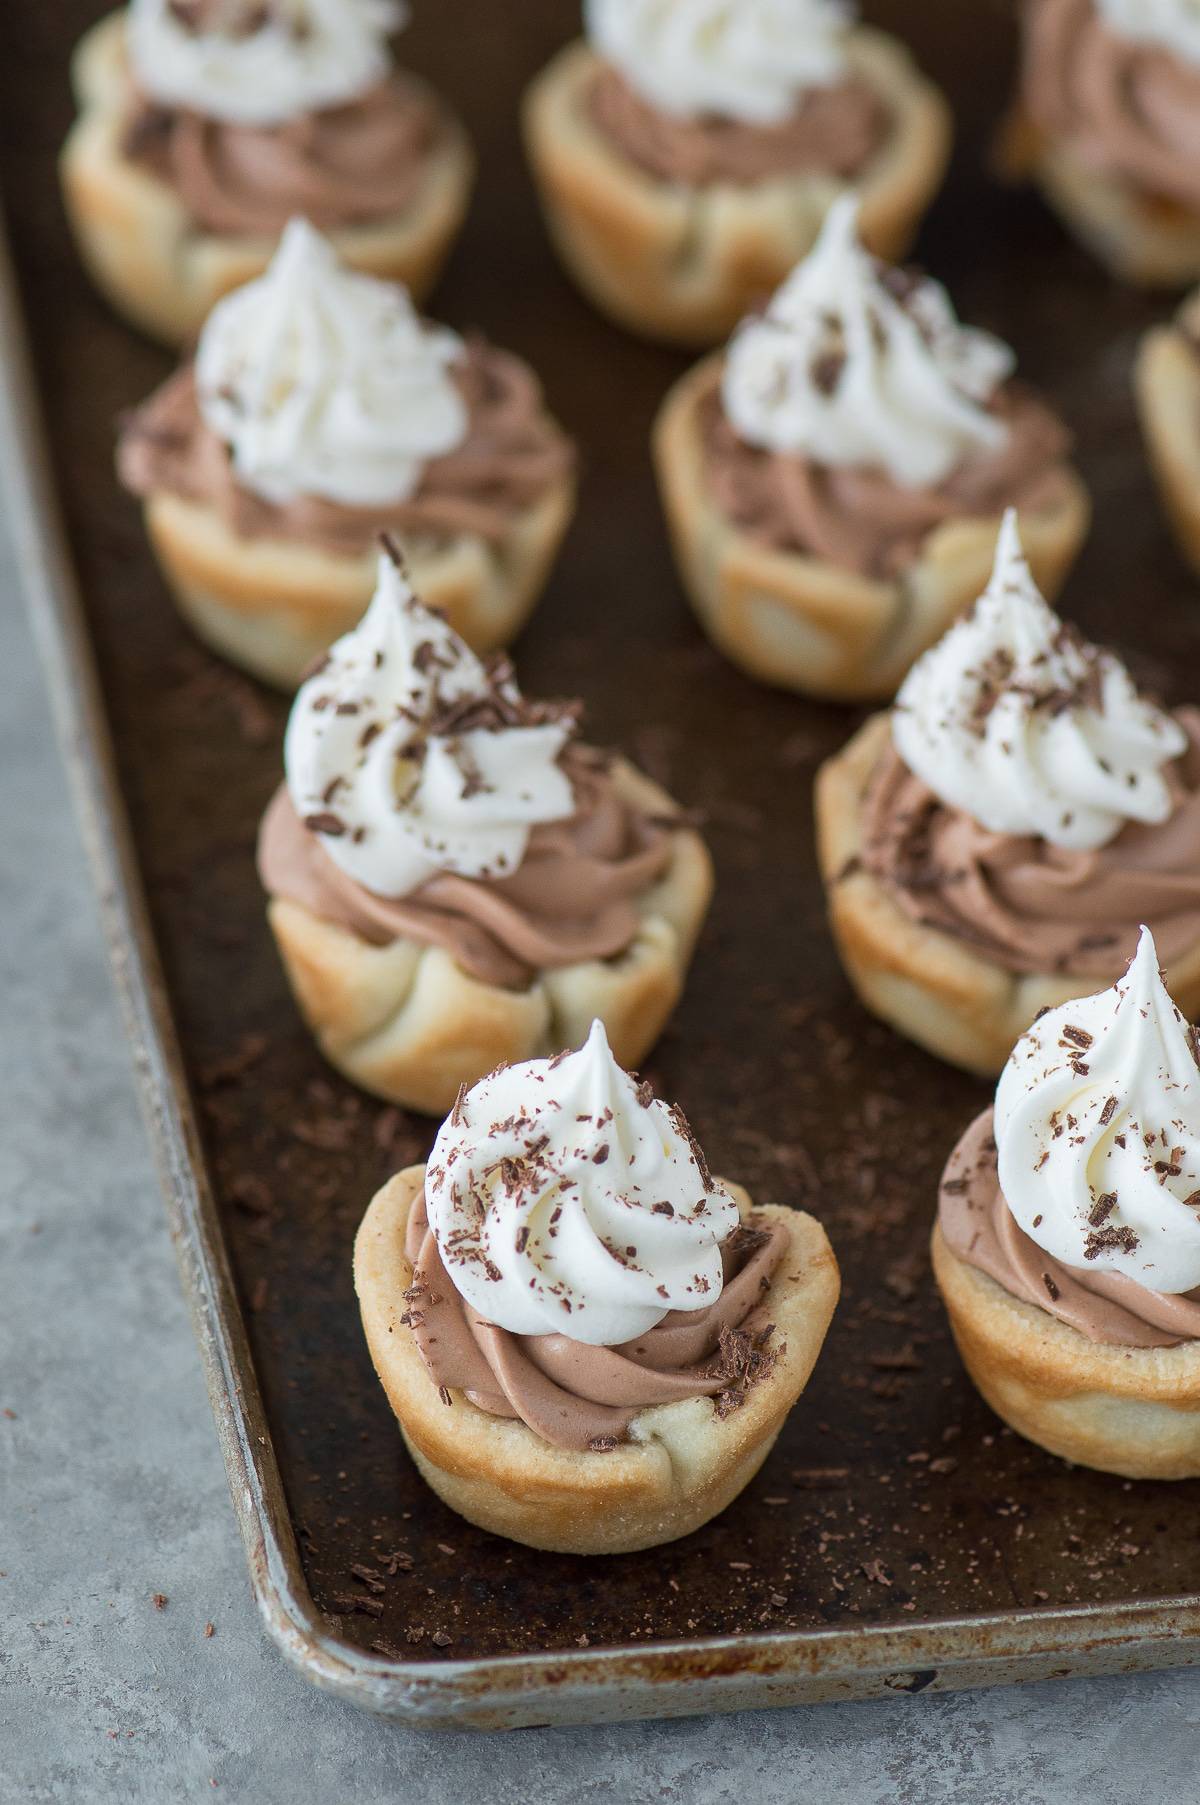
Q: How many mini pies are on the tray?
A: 10